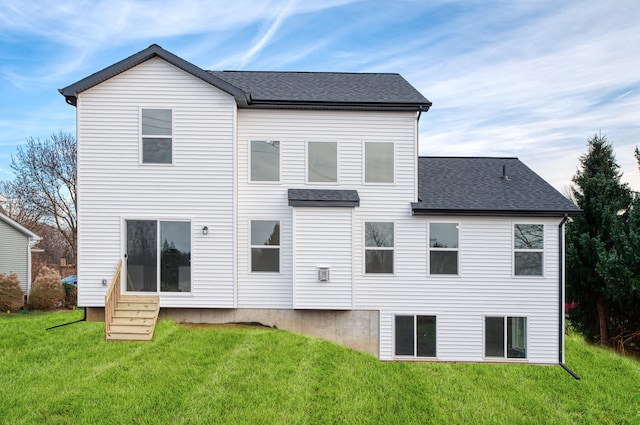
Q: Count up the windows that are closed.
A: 10